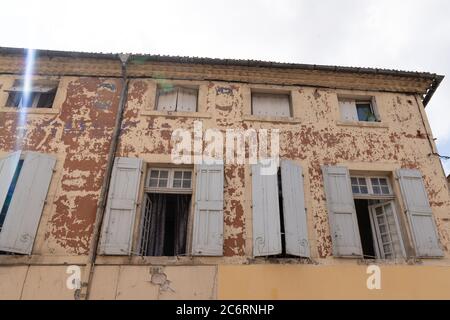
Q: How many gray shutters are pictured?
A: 8